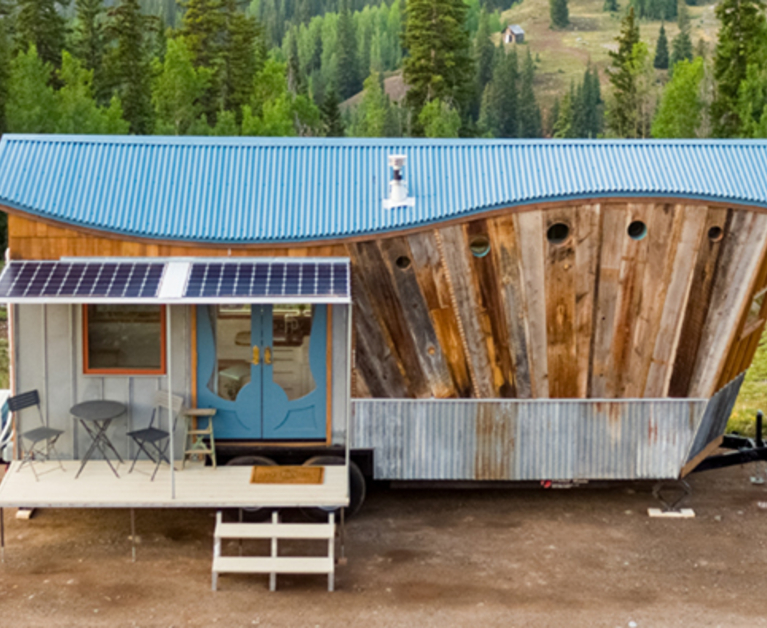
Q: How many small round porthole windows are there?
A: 5